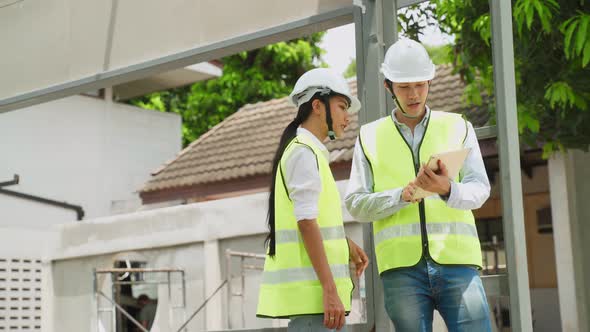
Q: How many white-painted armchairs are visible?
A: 0